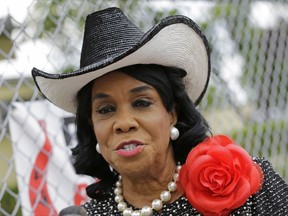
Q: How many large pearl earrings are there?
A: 2